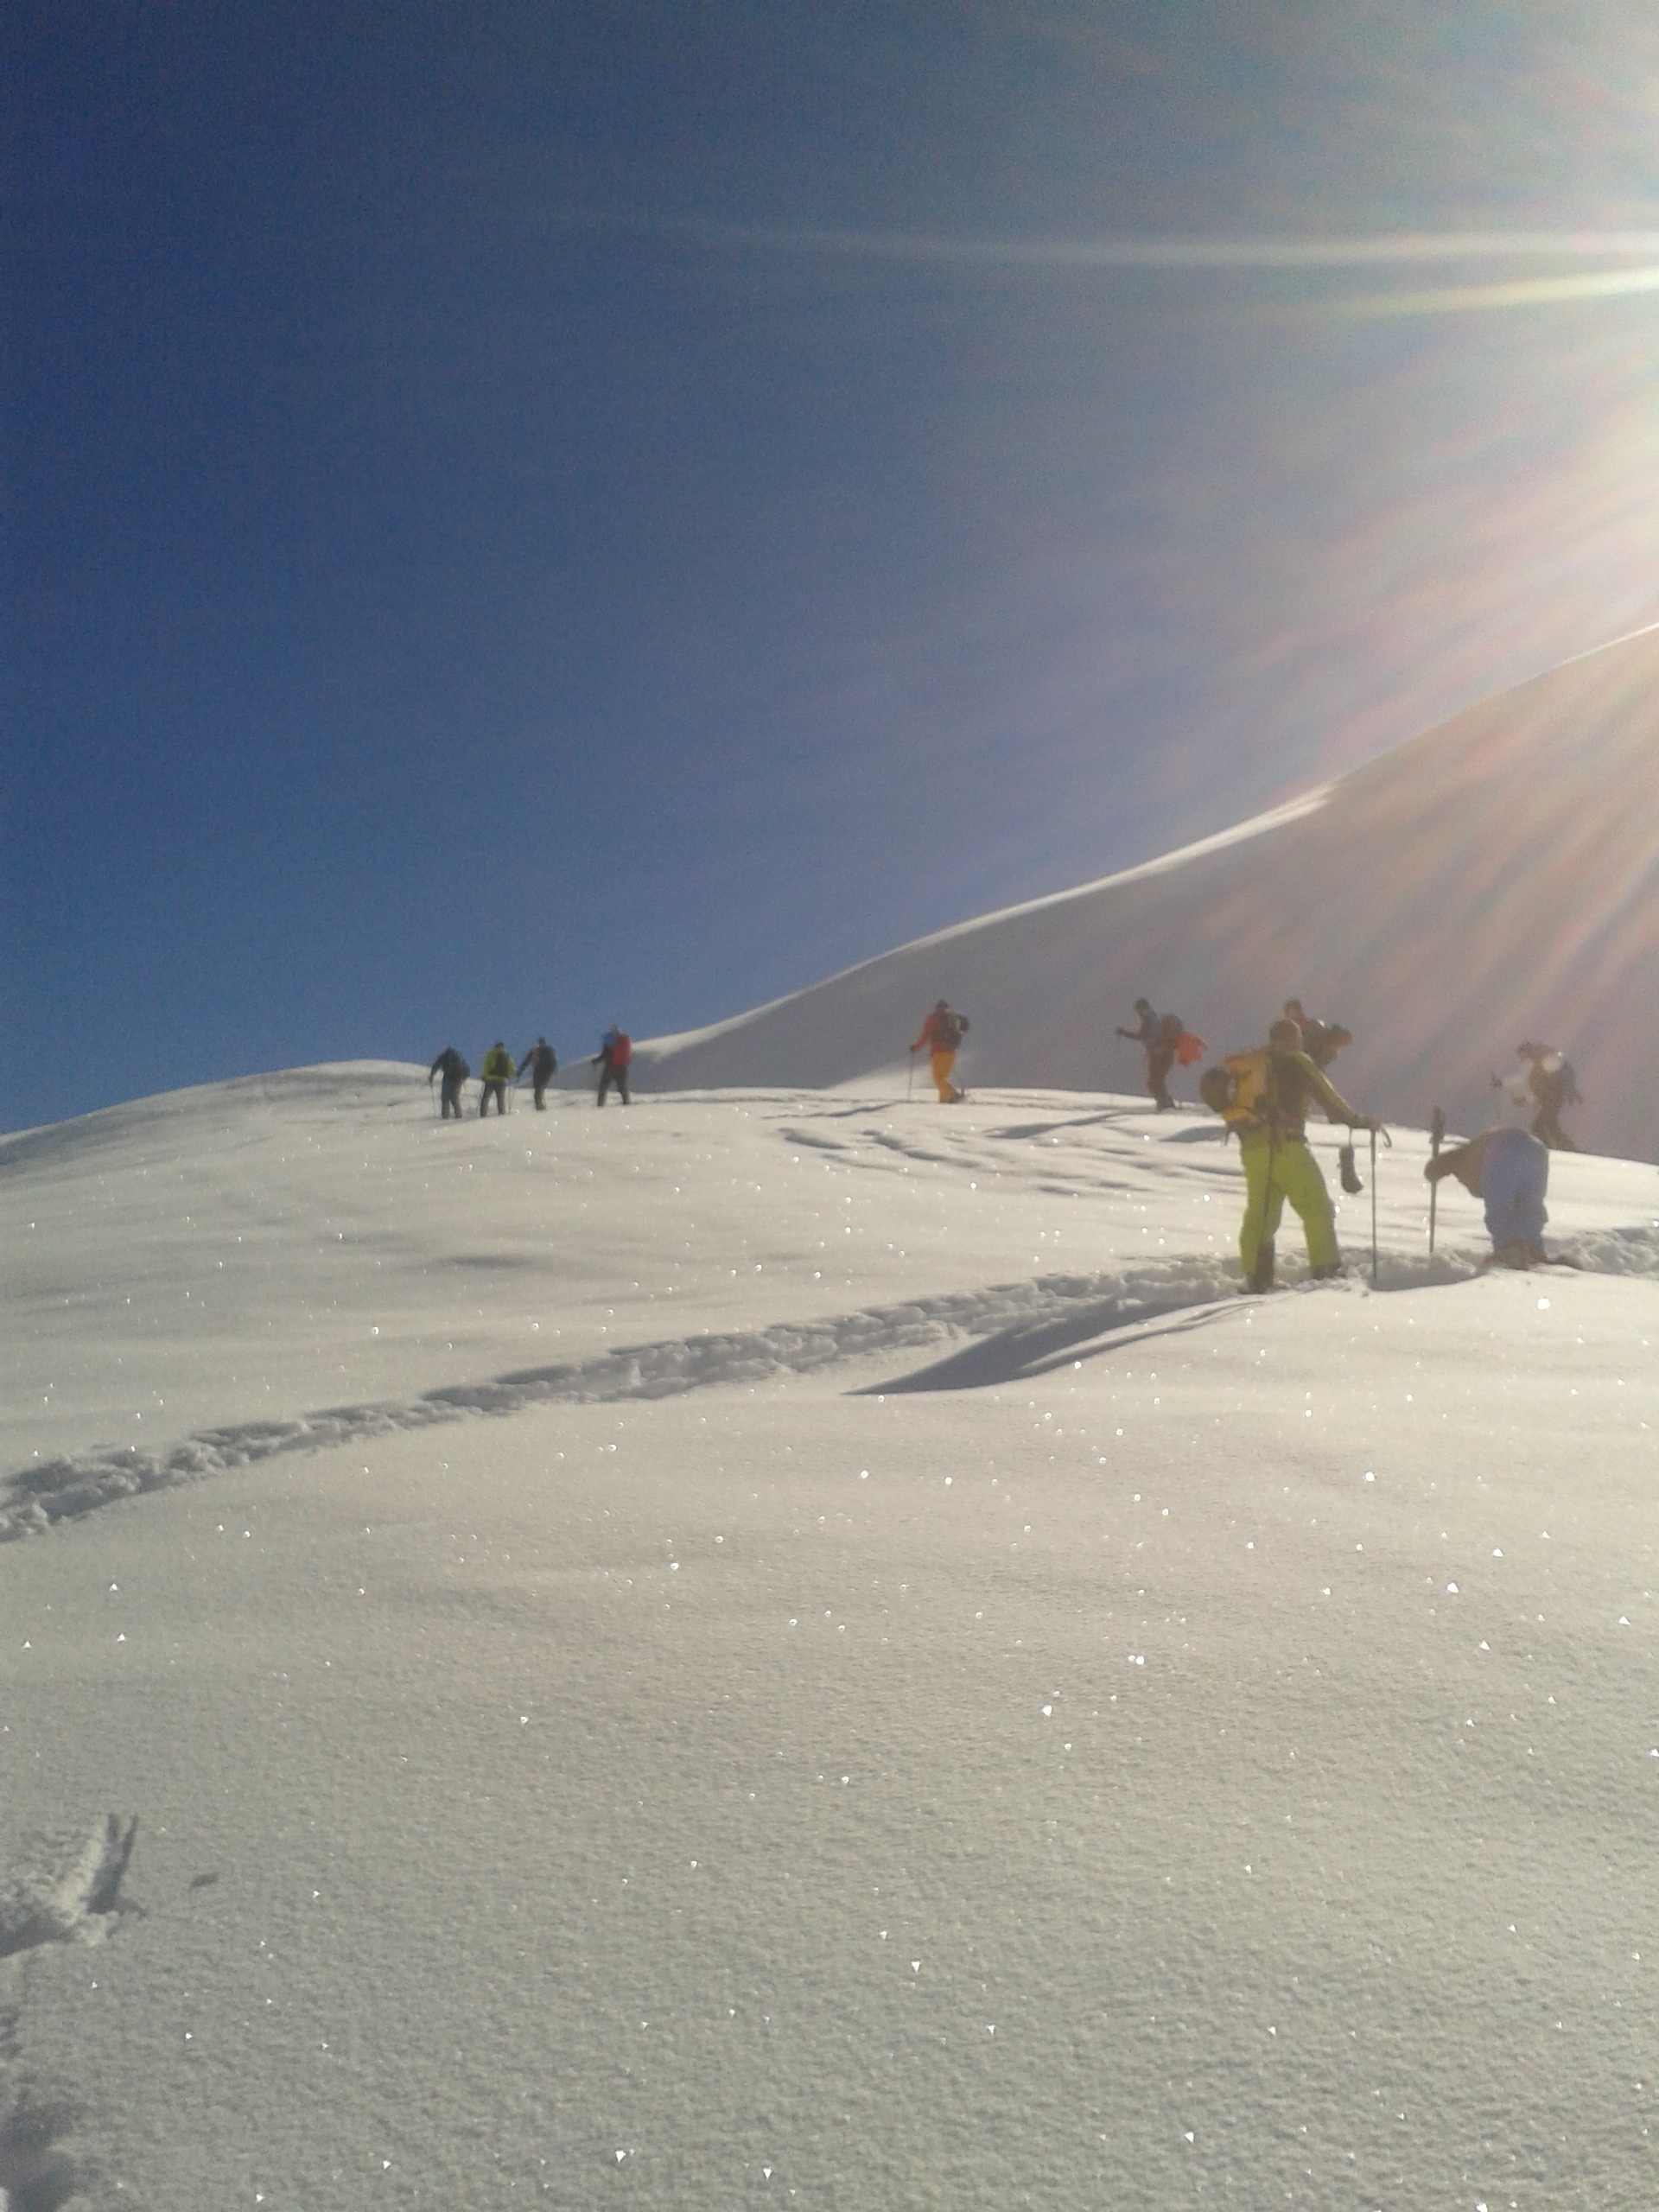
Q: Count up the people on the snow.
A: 10